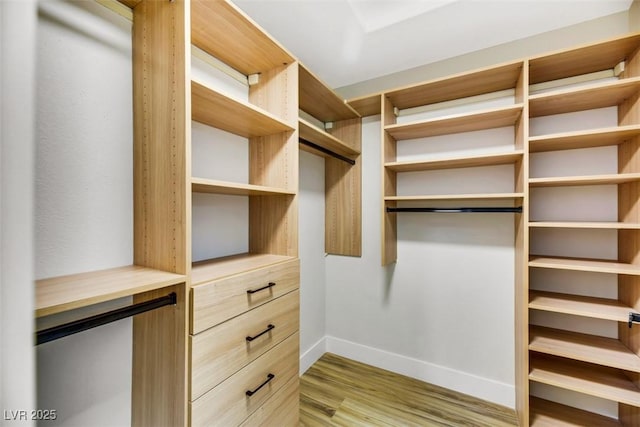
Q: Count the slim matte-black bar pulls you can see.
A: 3